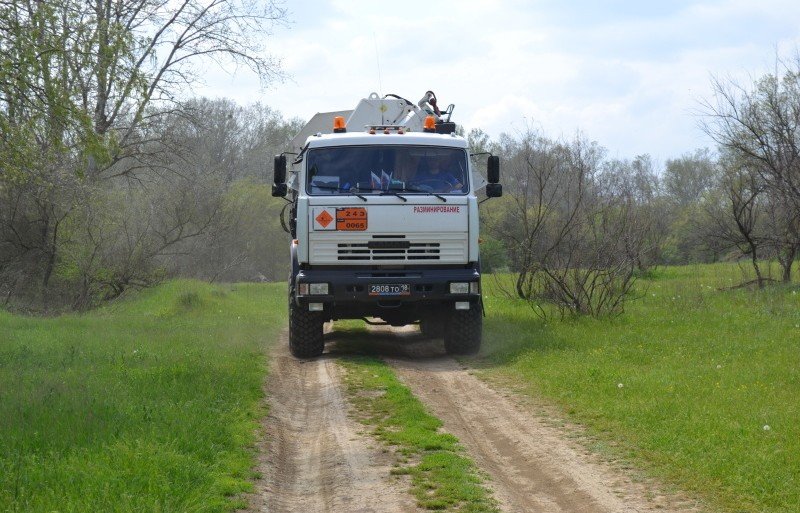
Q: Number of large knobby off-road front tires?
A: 2